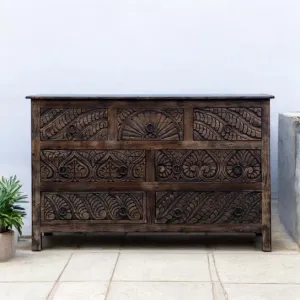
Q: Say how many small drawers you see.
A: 3